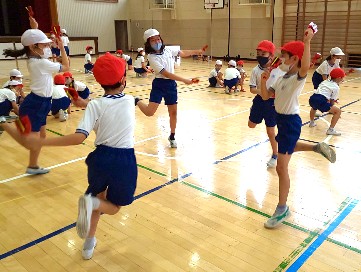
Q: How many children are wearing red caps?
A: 9